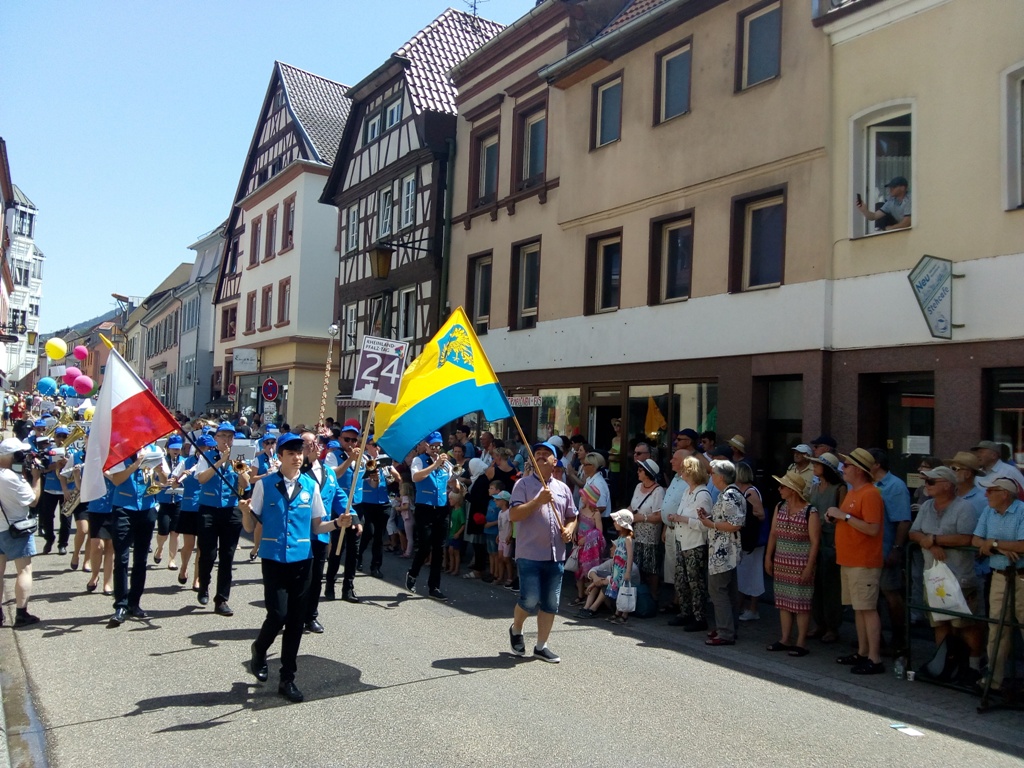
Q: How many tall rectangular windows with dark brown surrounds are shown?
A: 10